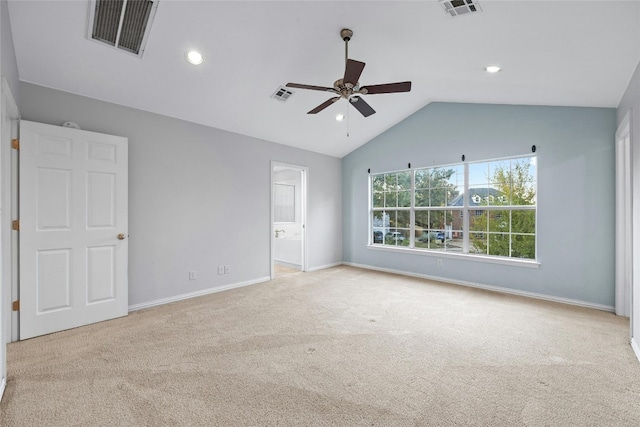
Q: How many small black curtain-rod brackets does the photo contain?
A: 4